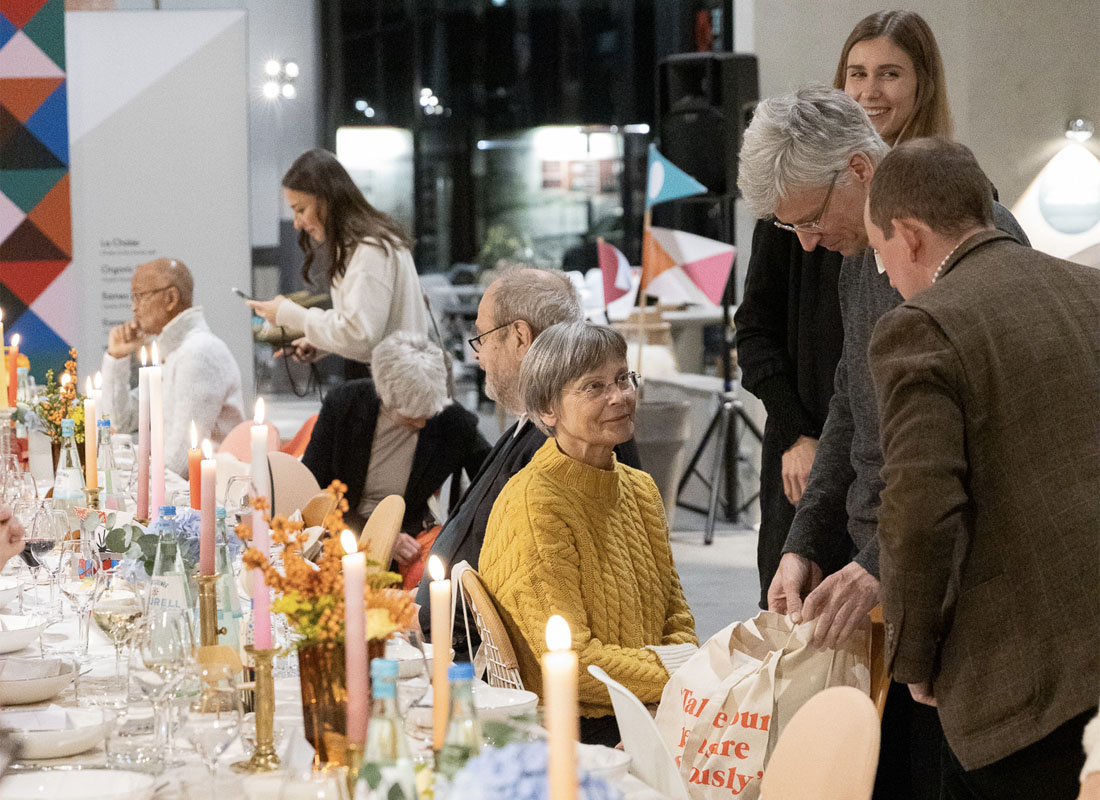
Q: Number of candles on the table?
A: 13